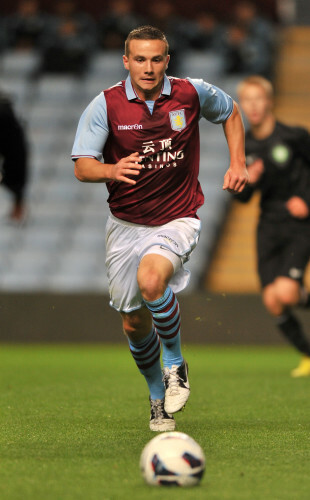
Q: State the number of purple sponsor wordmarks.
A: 0